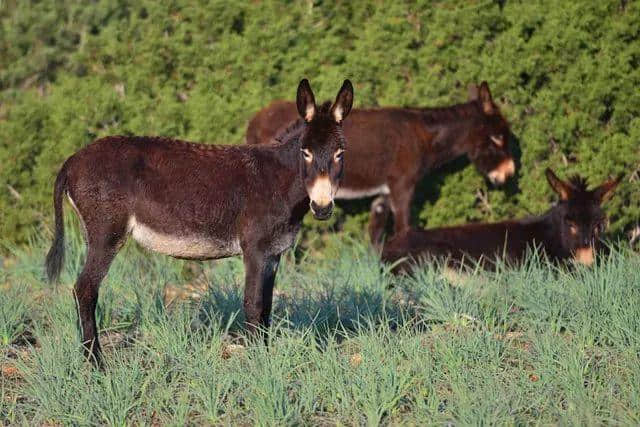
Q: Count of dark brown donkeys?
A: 3